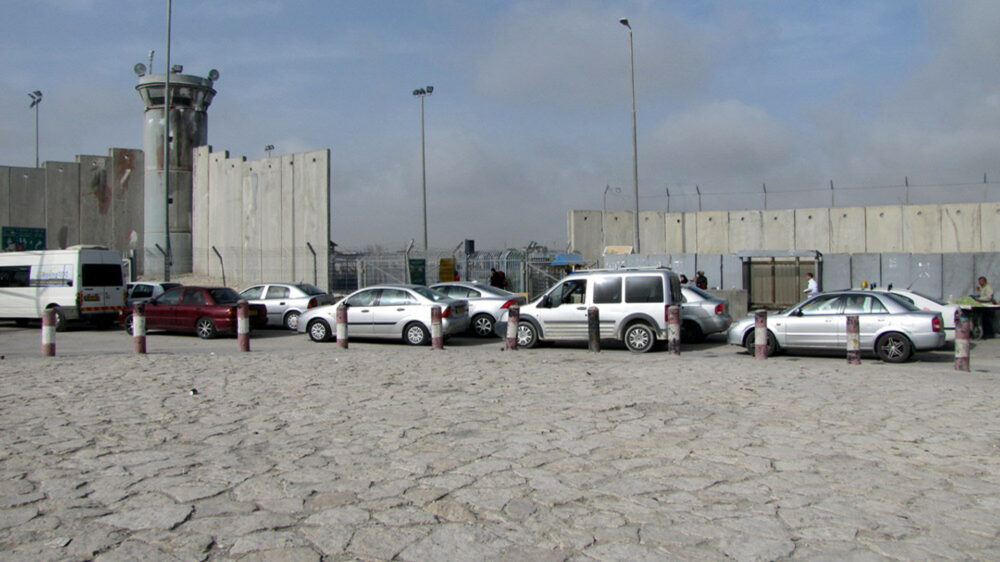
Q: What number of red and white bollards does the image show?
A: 10